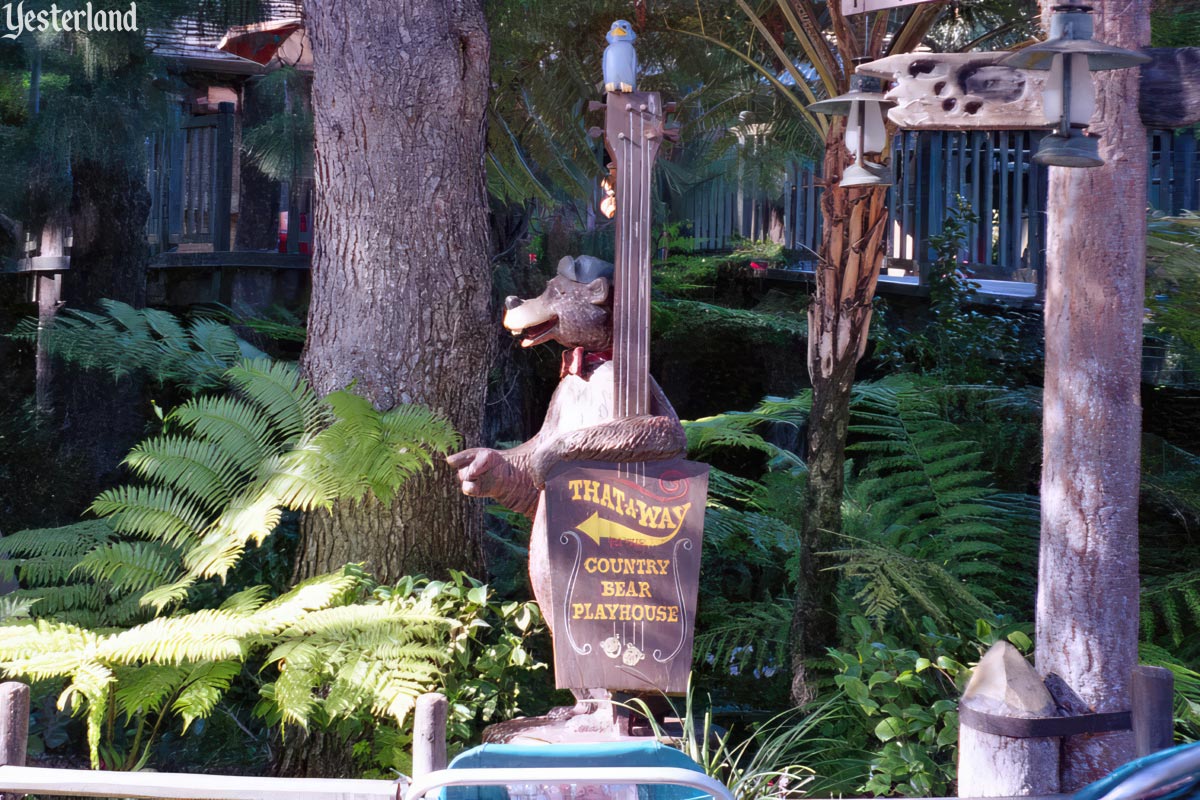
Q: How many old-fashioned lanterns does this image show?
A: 2